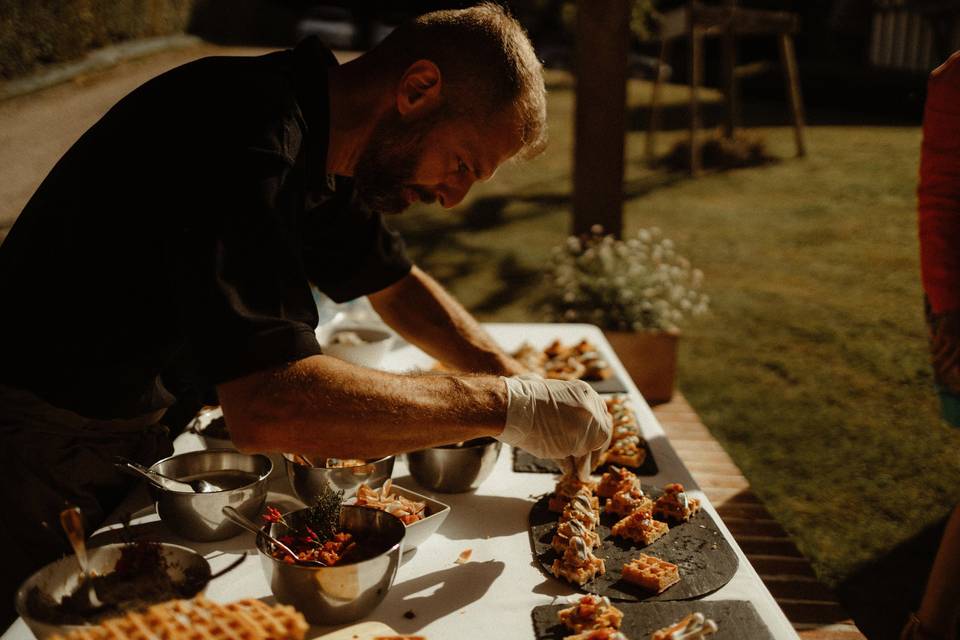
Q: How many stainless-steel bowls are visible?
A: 5